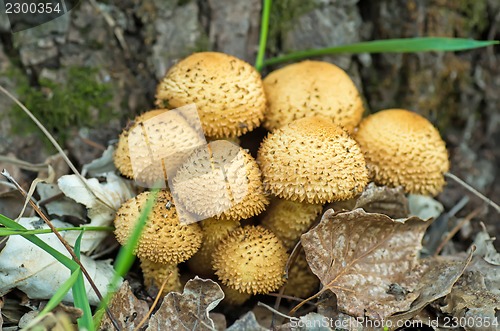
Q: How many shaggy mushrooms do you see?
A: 8